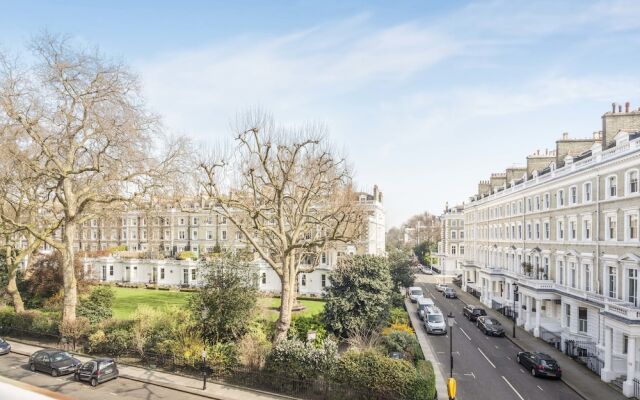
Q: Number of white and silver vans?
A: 3